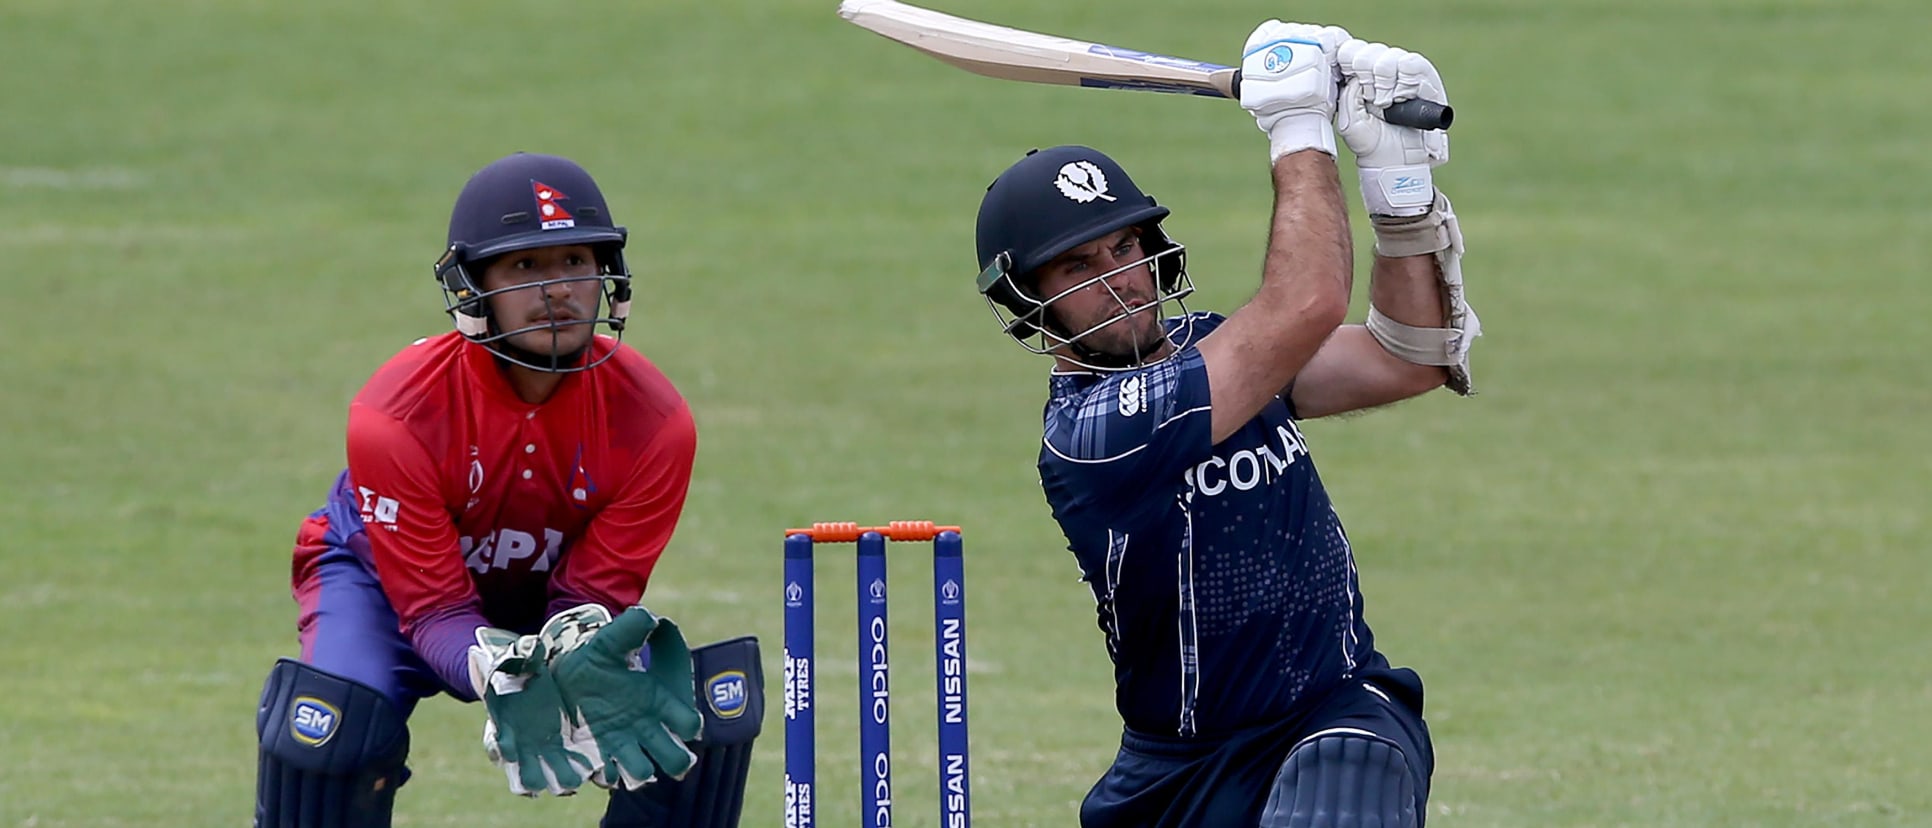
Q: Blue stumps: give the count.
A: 3